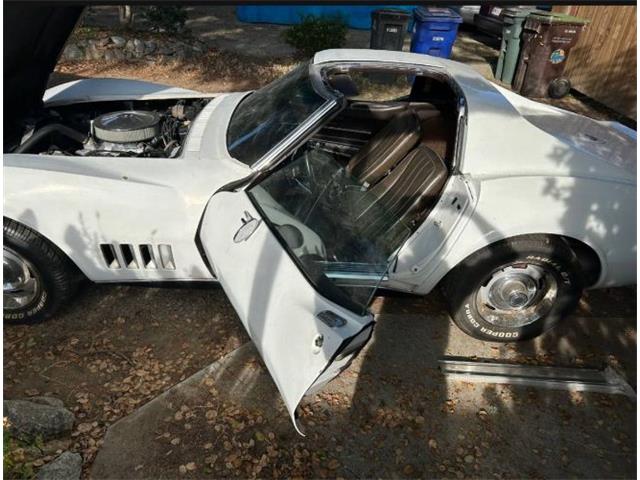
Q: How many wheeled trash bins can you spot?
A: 4